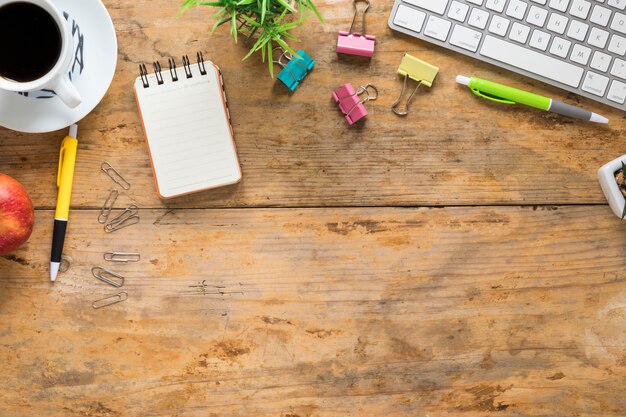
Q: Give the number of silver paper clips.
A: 7